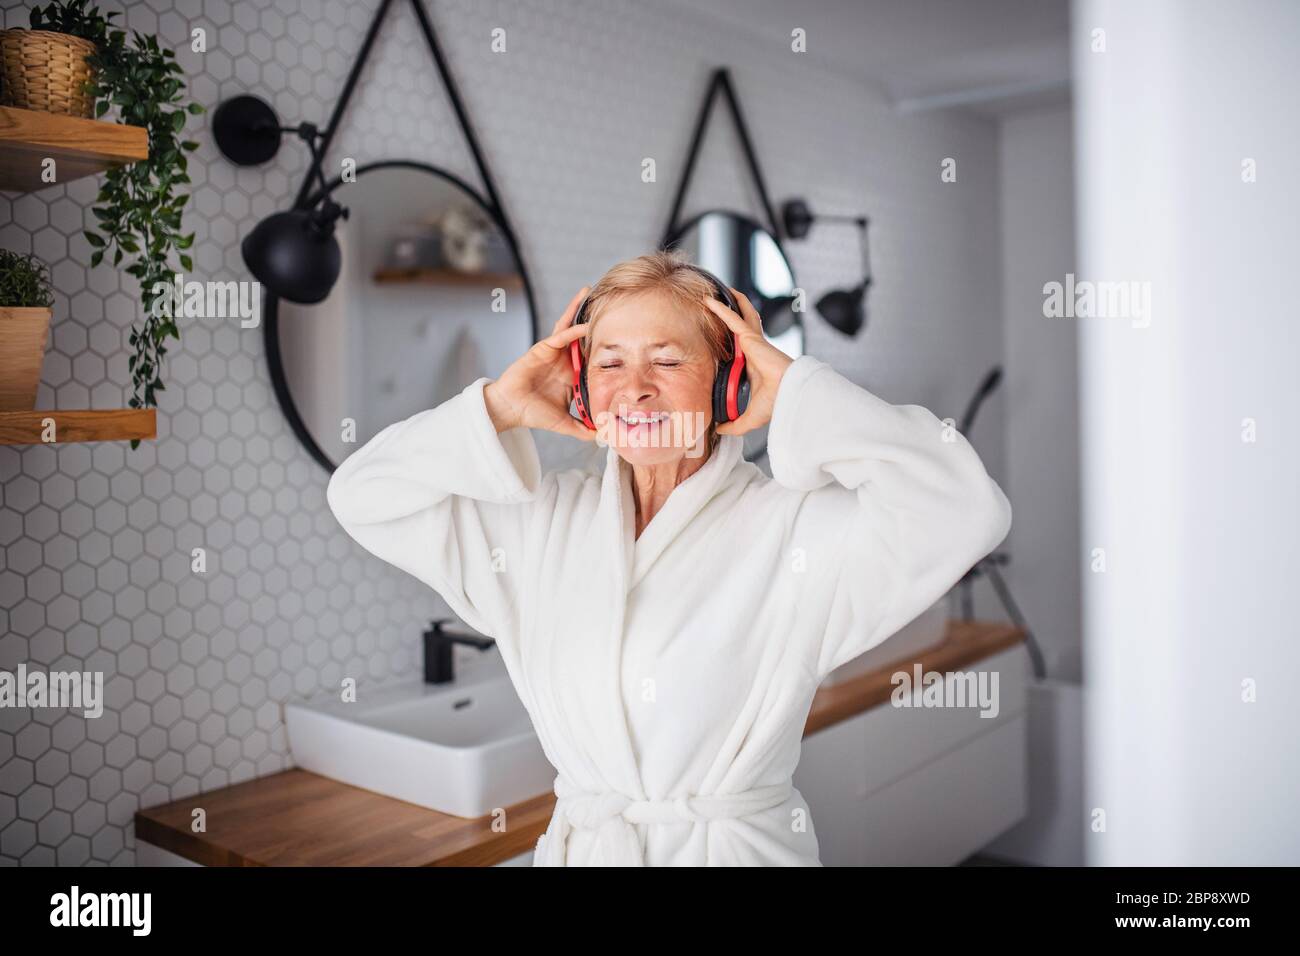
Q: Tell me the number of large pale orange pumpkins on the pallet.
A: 0